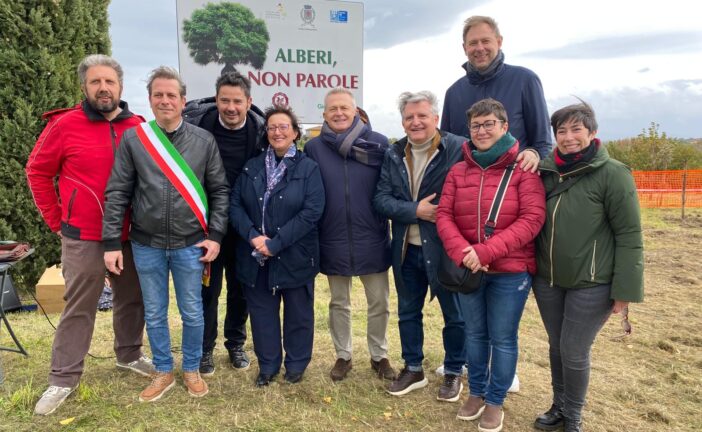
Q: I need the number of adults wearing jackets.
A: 9